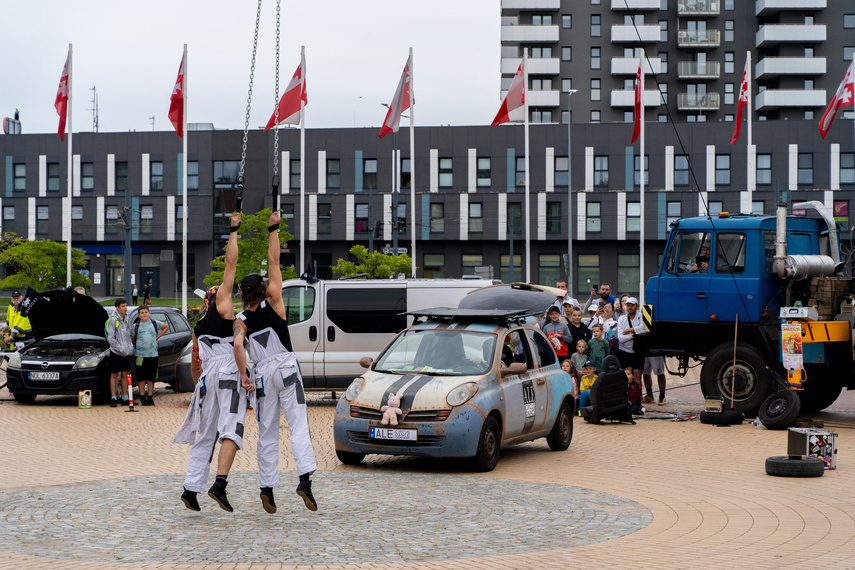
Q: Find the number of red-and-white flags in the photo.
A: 8